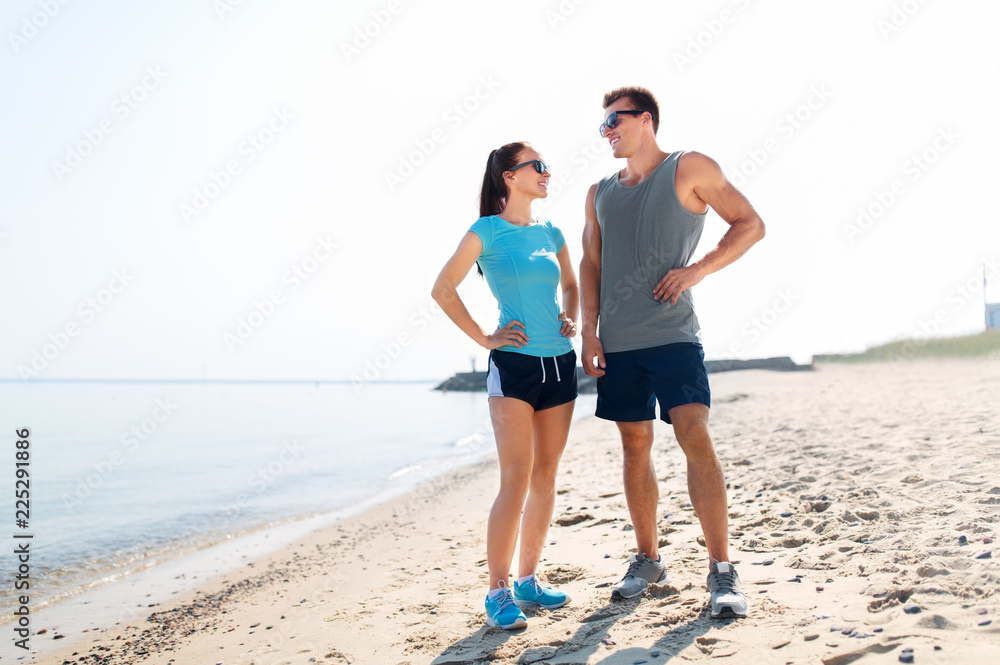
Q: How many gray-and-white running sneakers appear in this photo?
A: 2